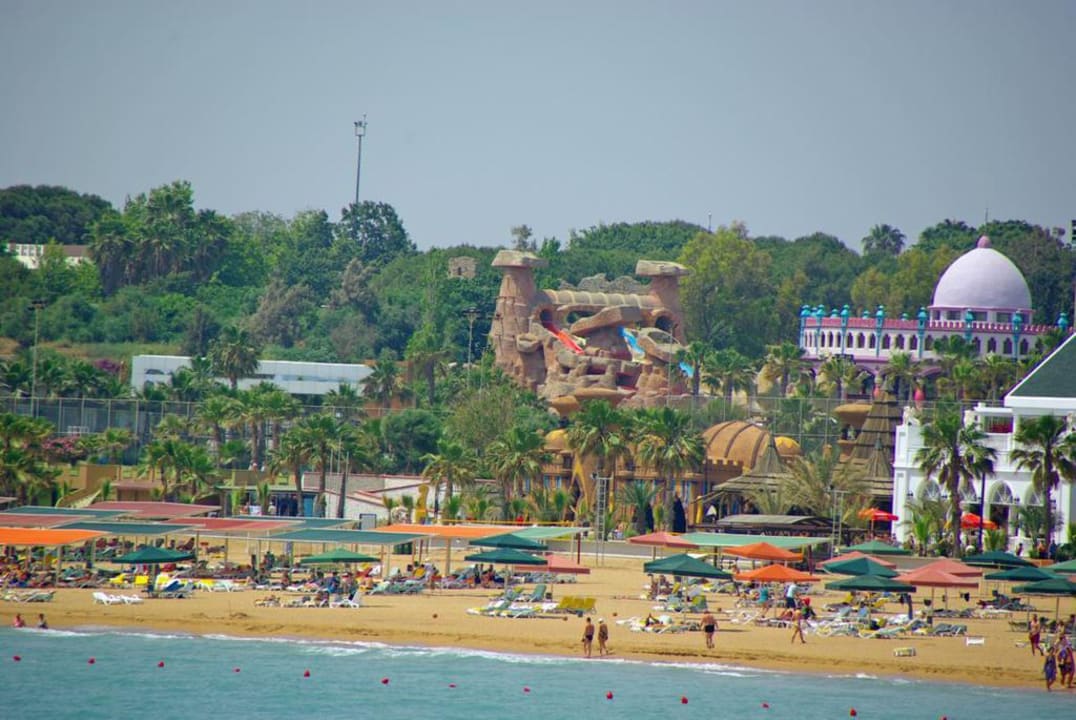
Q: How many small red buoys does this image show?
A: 13